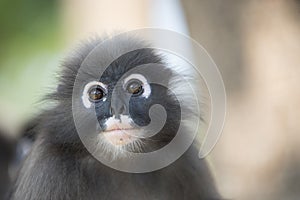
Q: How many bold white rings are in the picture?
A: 2